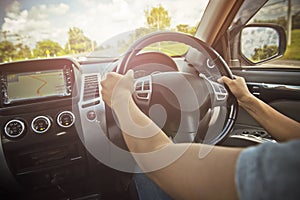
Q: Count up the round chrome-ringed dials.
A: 3